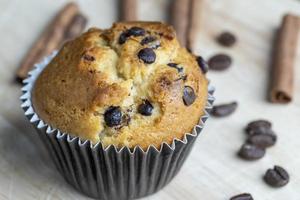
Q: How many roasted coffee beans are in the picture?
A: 8